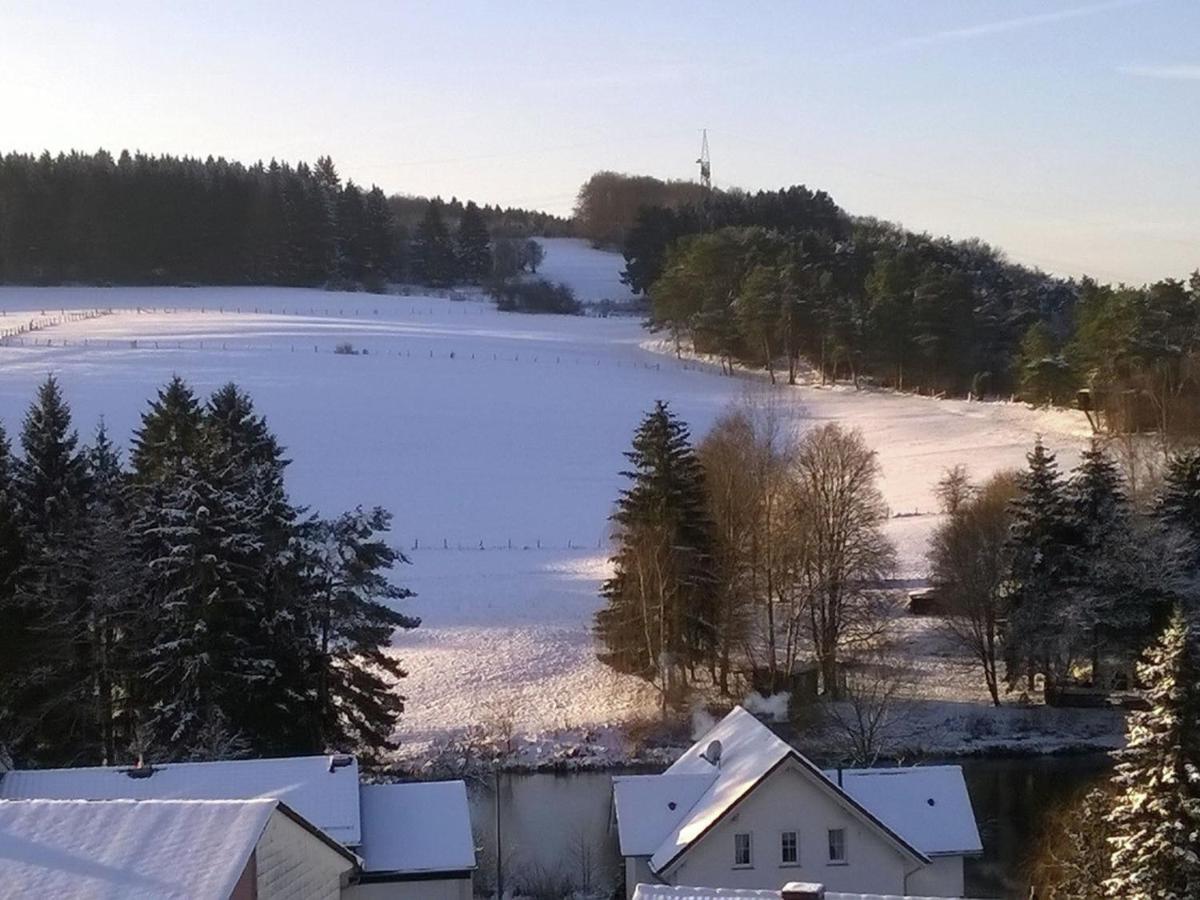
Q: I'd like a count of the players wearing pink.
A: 0